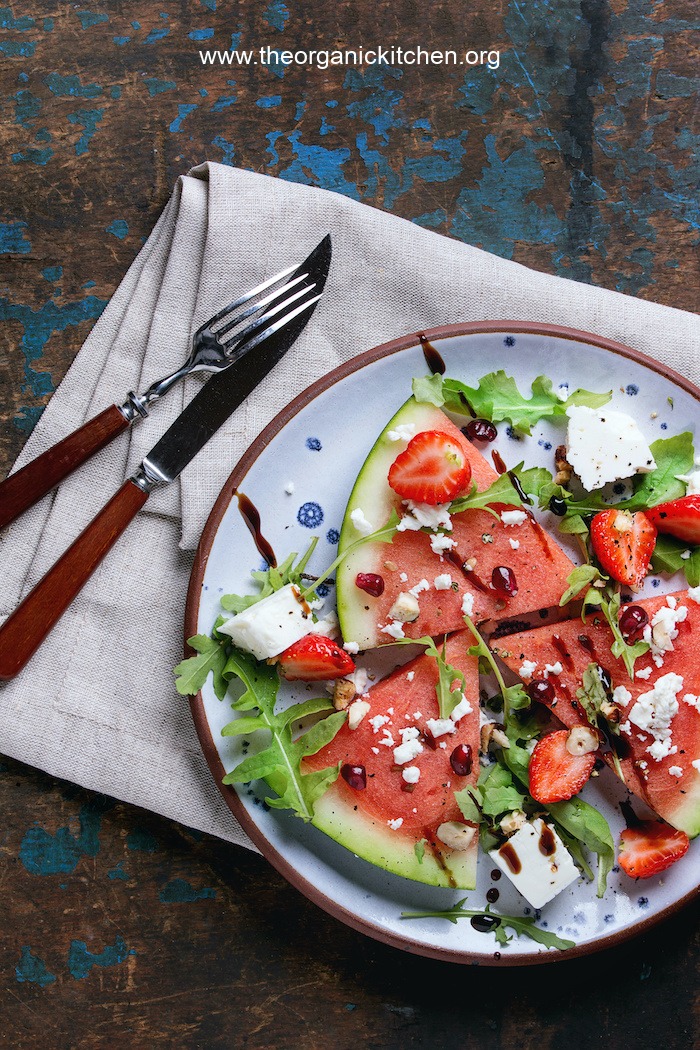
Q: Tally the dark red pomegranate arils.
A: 7